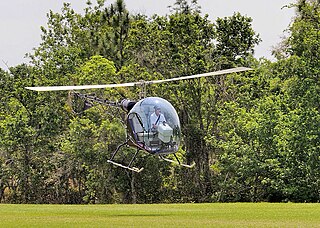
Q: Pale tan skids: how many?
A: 2